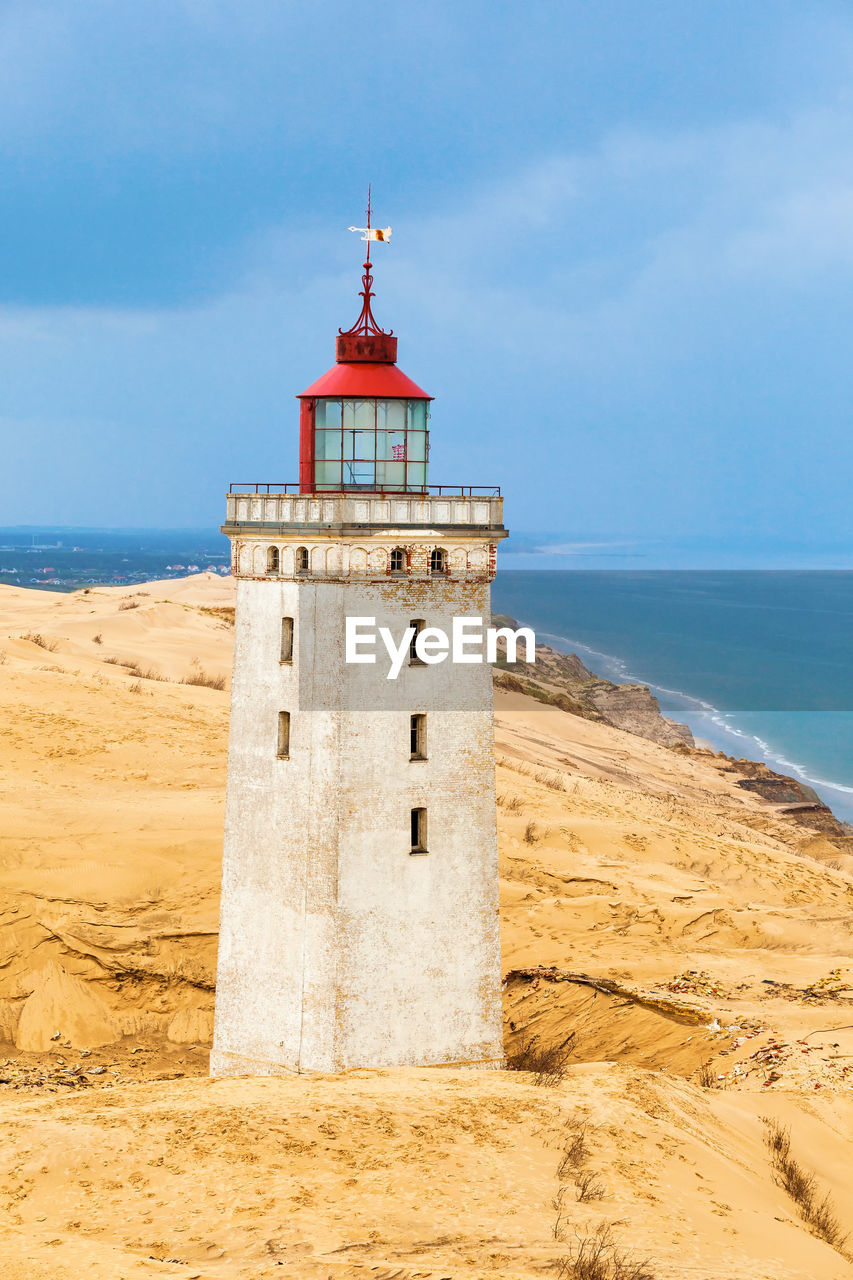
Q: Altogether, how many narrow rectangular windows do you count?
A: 5